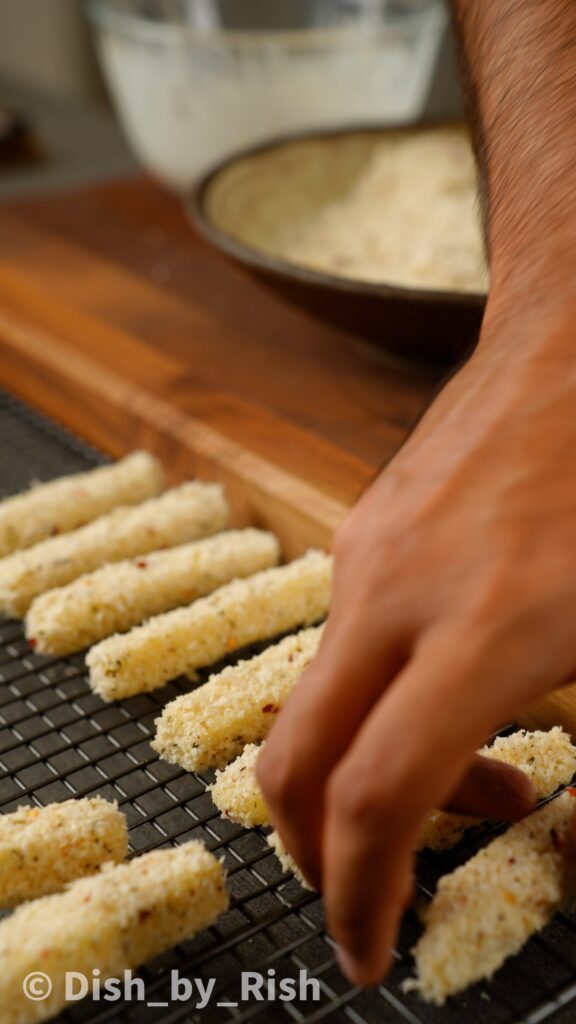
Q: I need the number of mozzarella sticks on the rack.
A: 10